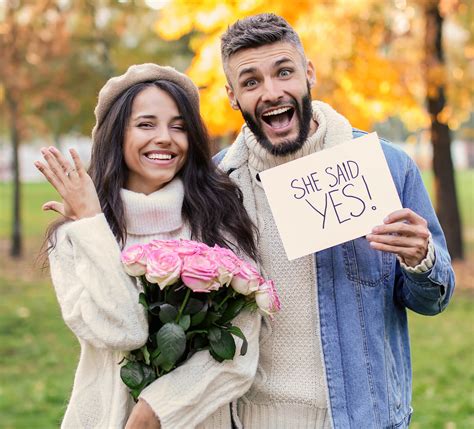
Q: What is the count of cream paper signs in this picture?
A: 1